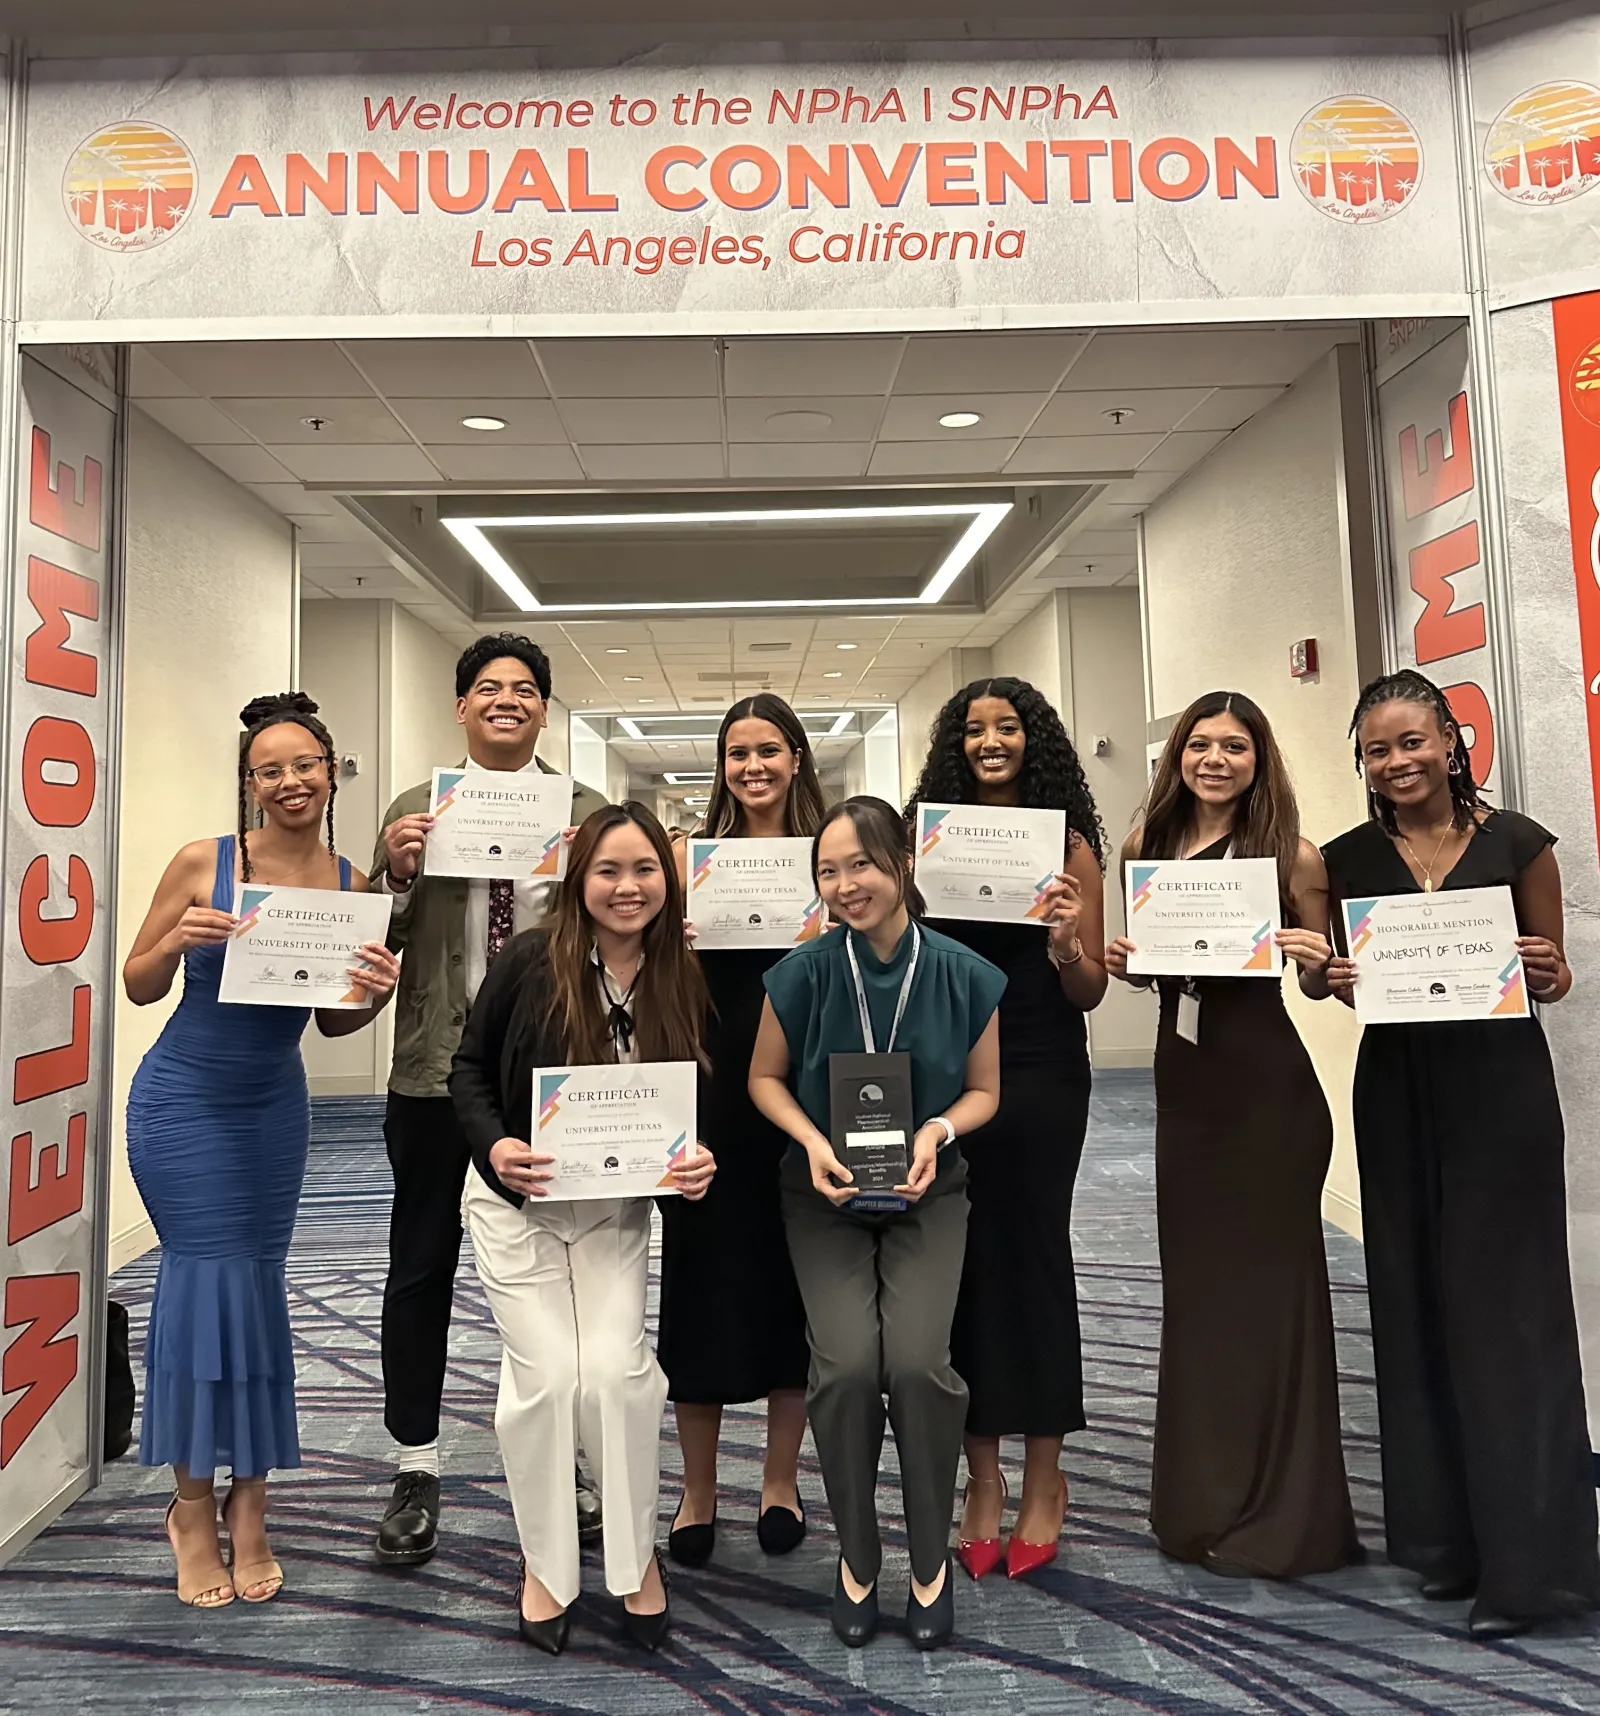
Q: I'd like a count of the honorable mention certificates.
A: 1